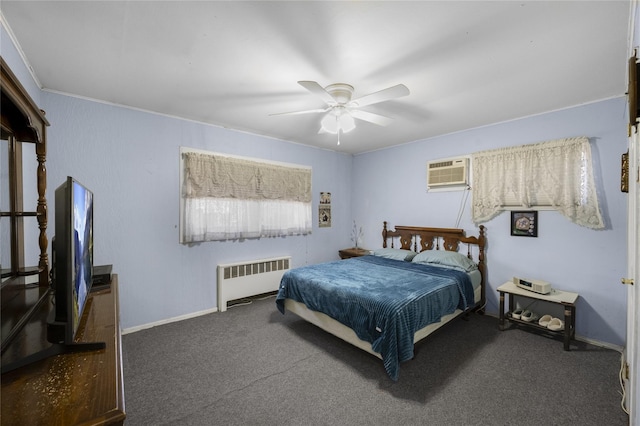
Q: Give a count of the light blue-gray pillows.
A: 2